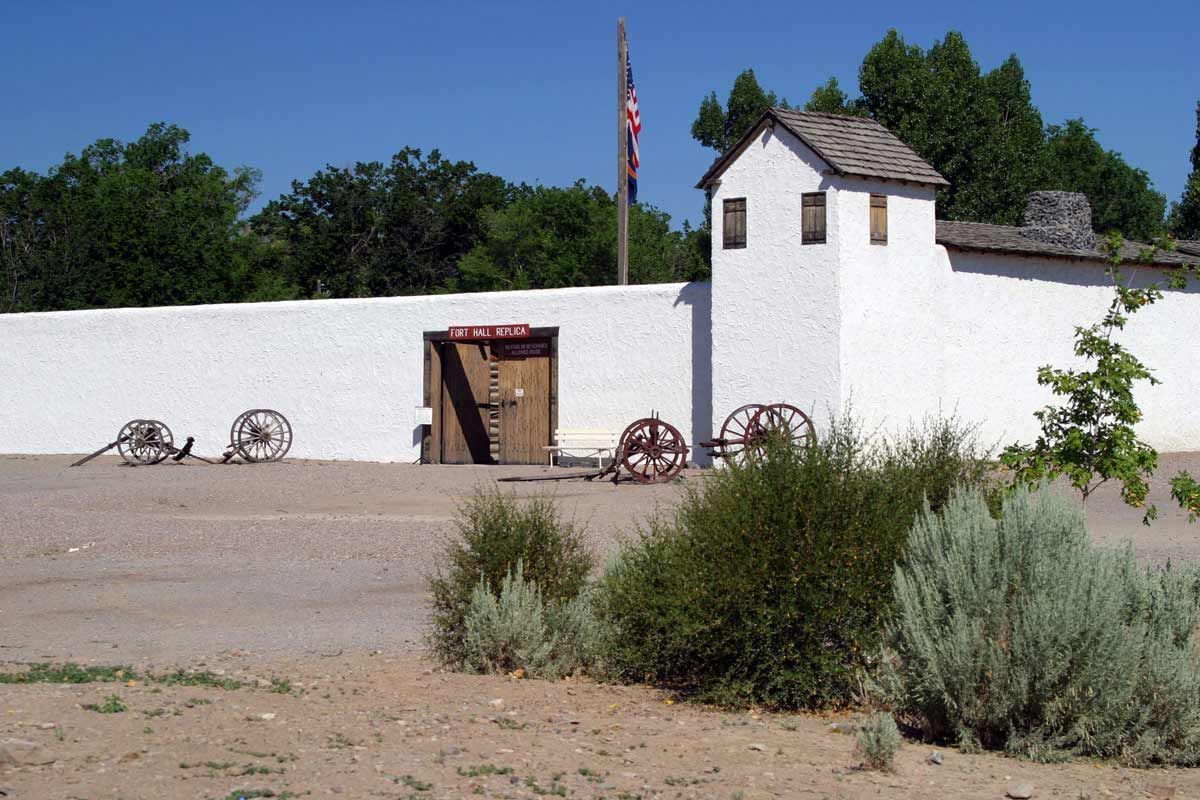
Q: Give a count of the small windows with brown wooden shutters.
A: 3